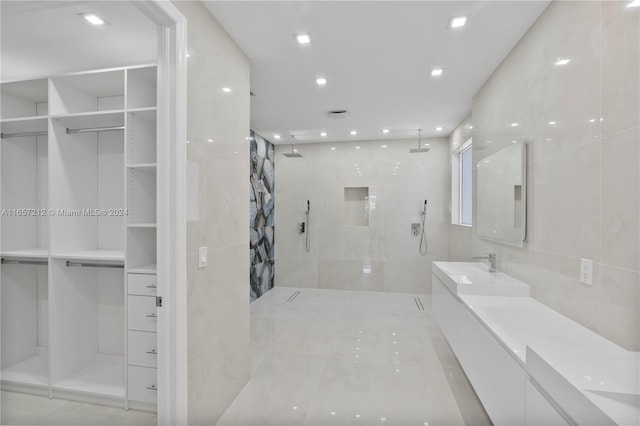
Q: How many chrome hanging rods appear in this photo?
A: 4